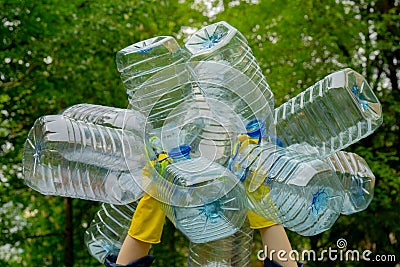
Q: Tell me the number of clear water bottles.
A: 10